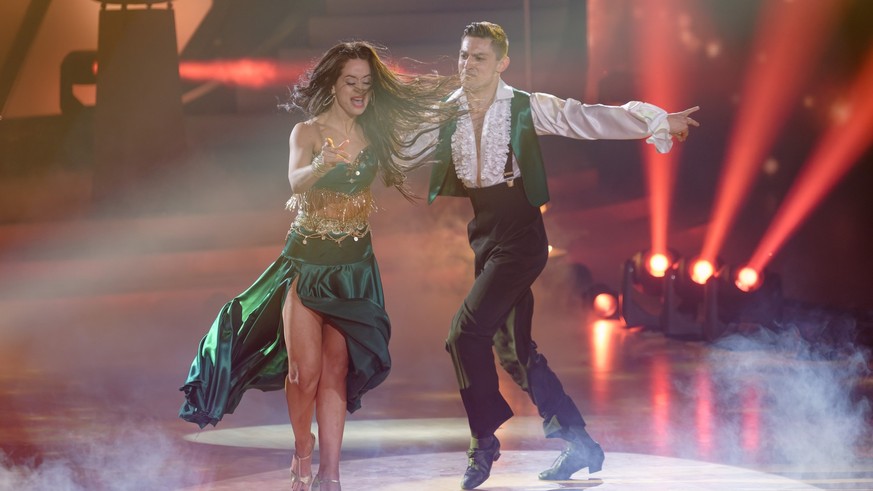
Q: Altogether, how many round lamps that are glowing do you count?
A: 4